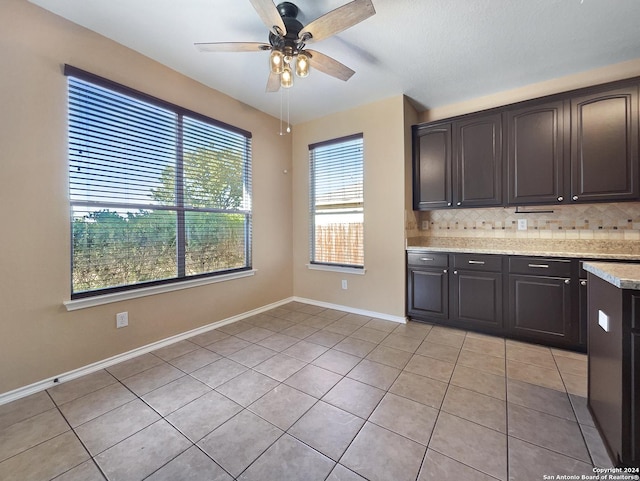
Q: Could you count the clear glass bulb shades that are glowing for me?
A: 3